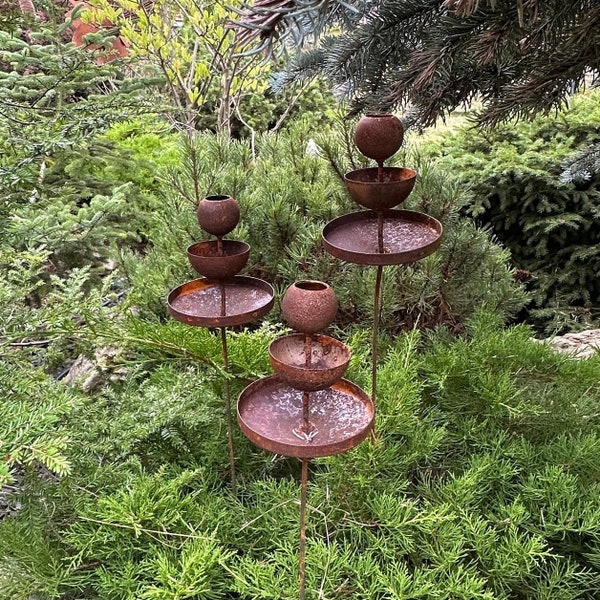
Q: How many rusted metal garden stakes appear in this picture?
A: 3